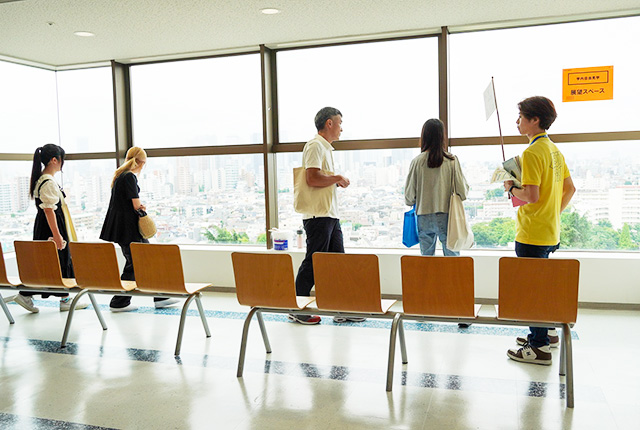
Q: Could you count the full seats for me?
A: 7